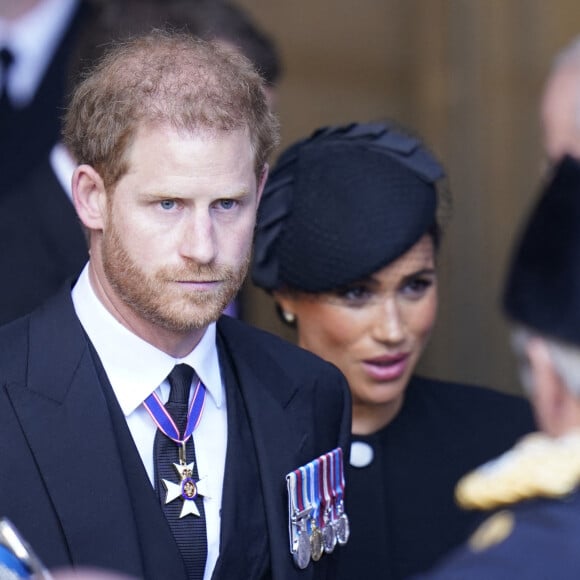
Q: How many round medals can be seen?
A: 4